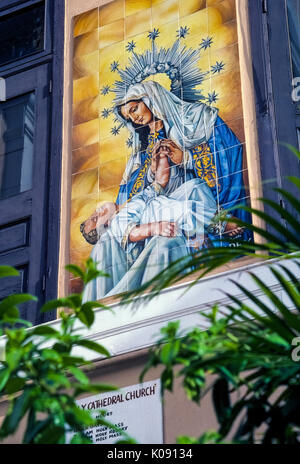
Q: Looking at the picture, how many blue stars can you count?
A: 11